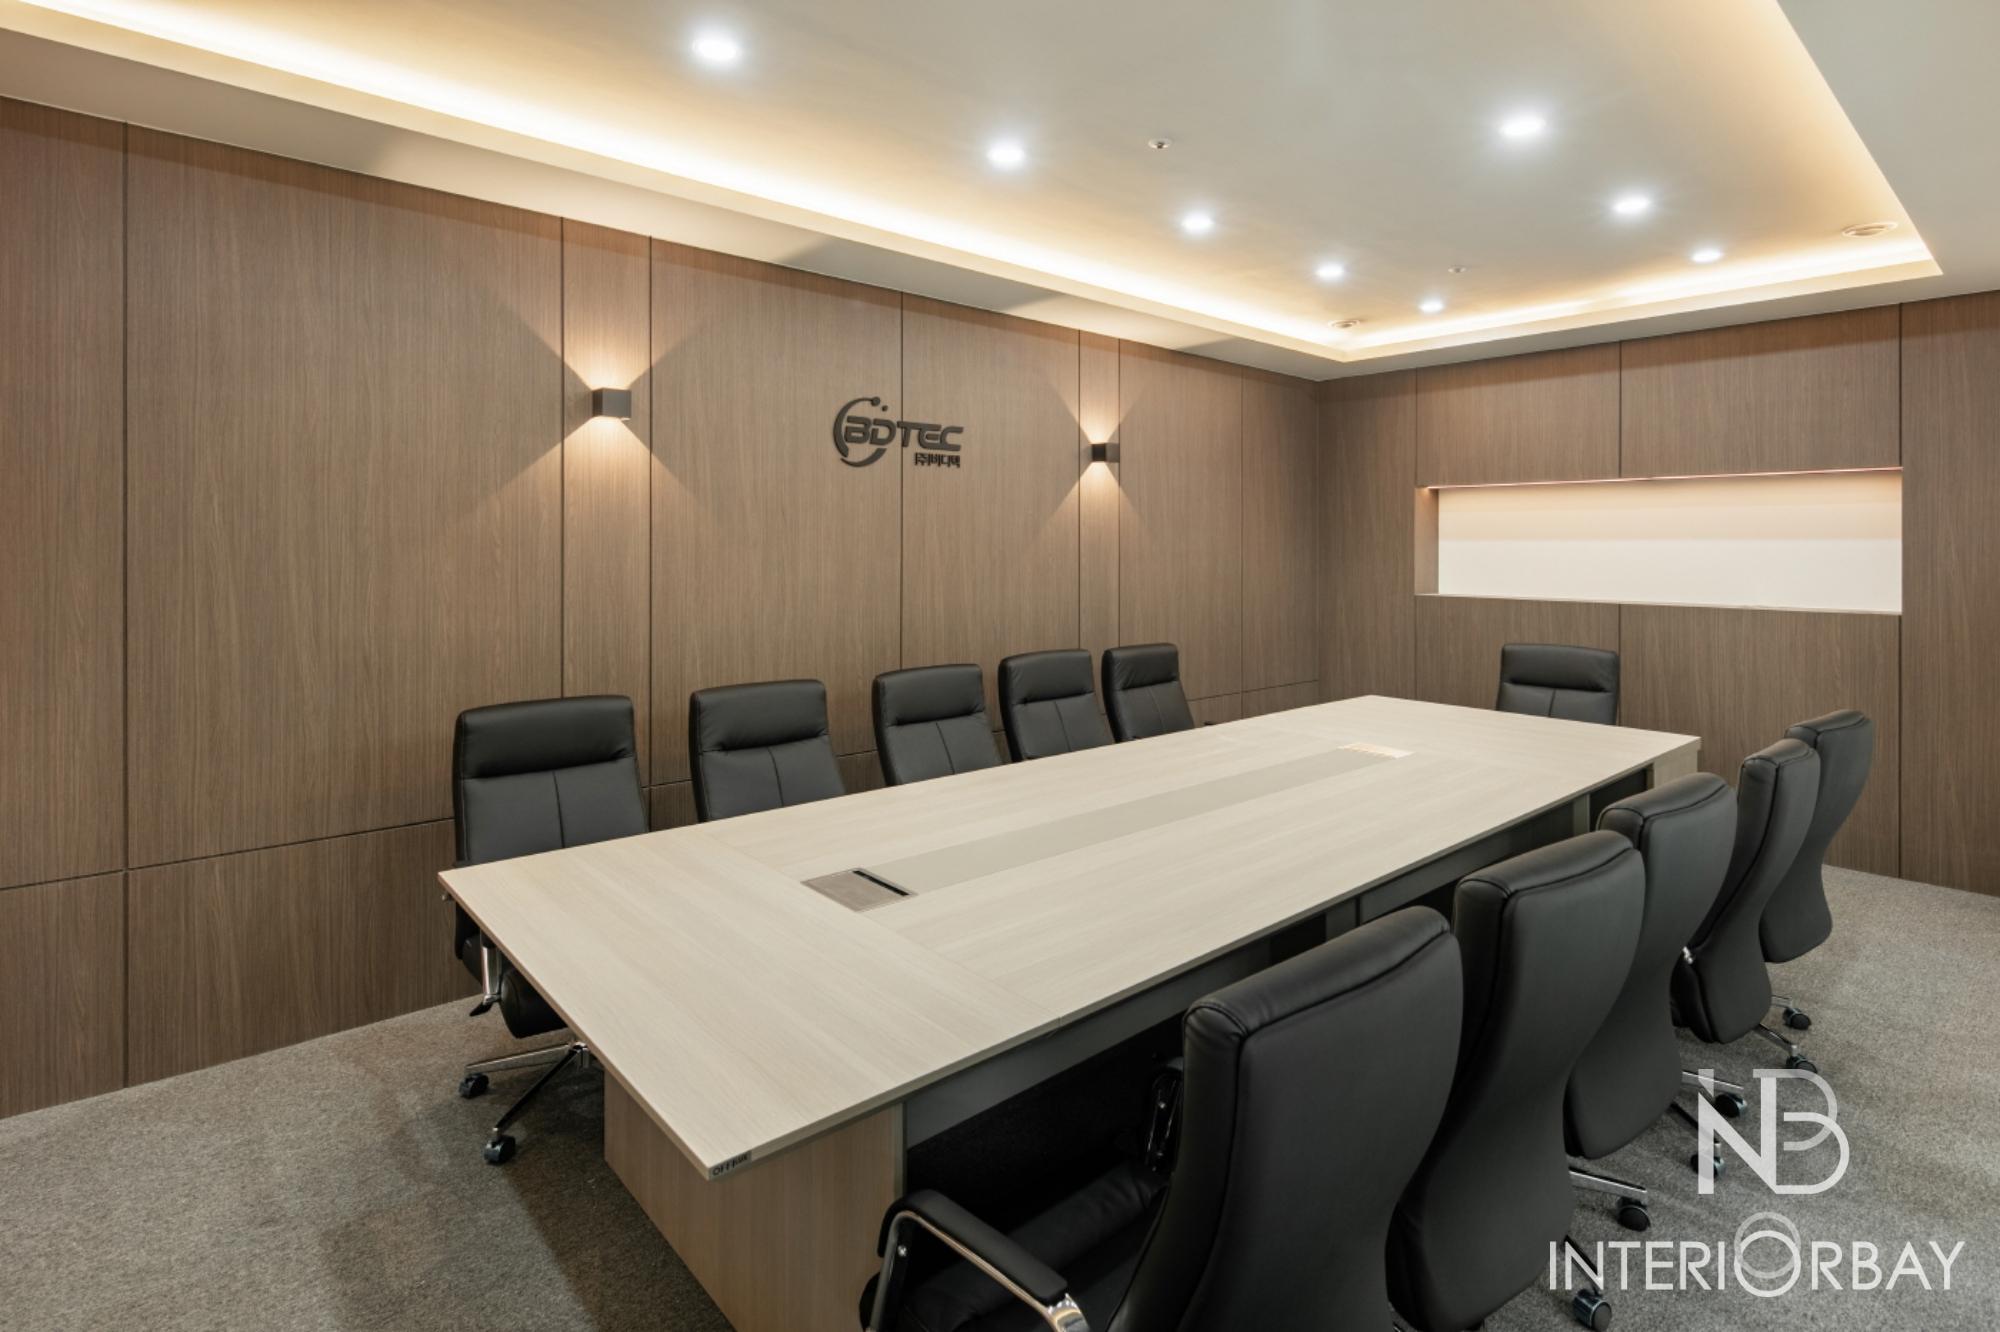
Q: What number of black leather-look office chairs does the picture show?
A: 11